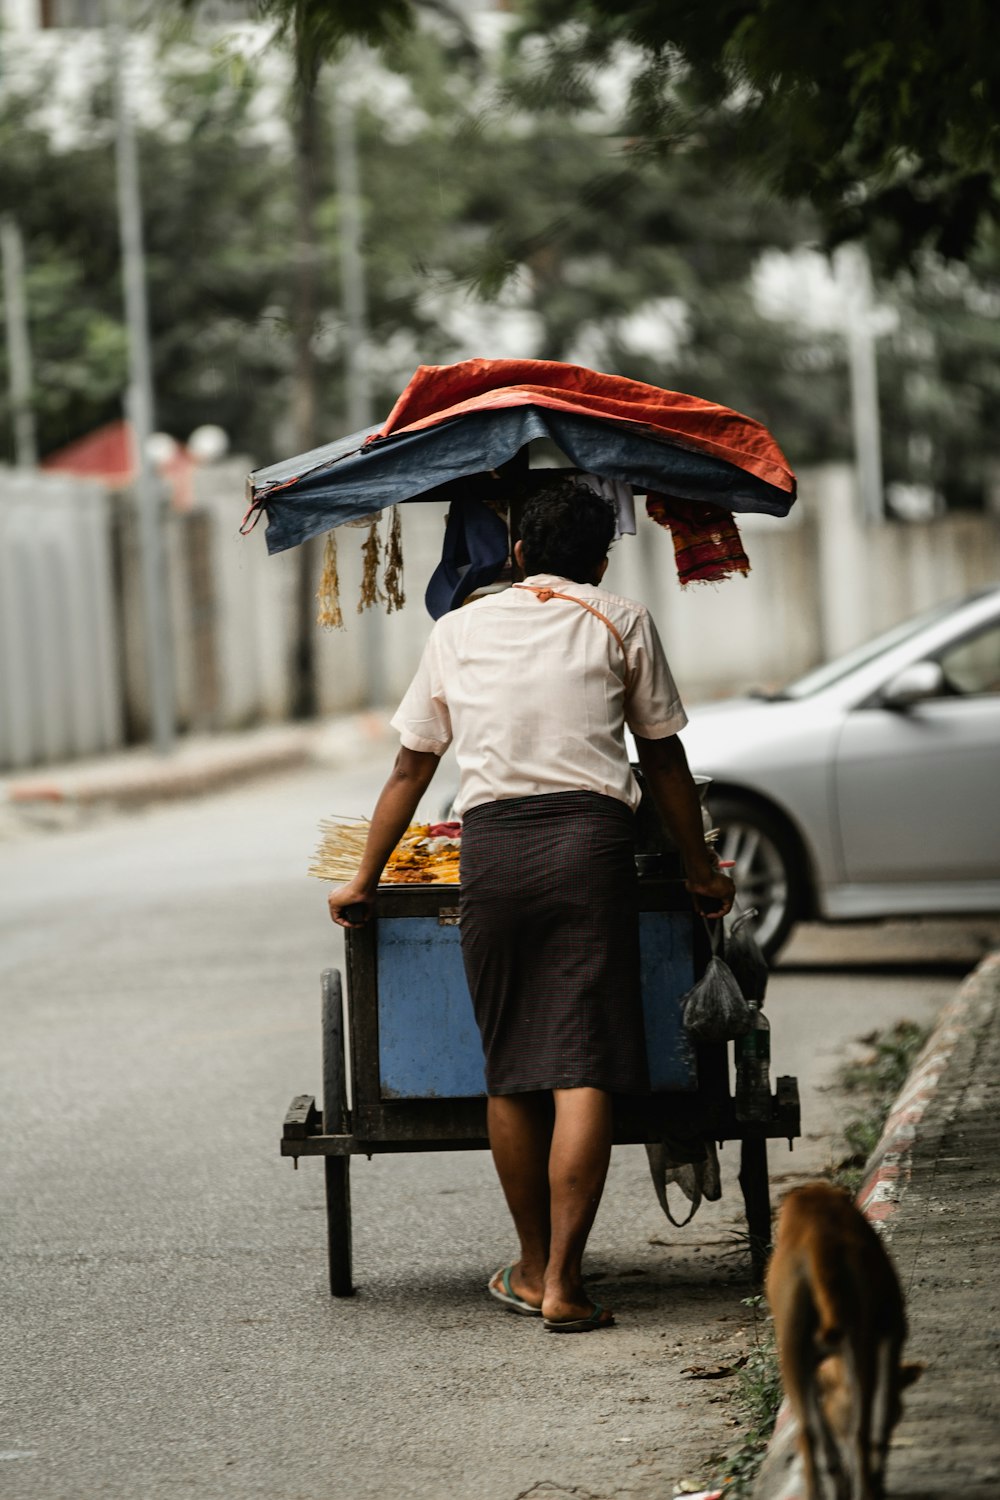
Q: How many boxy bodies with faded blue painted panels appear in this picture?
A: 1